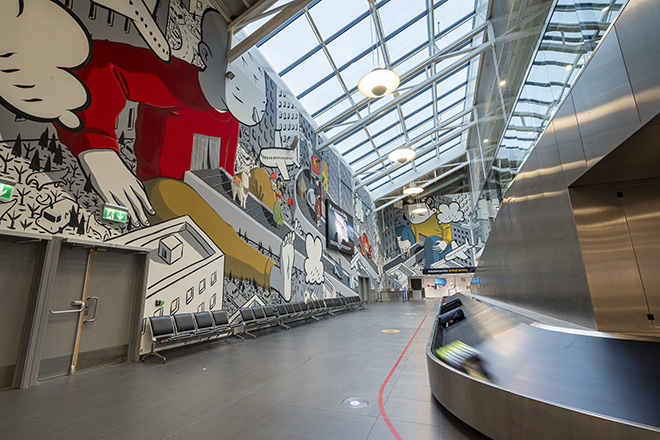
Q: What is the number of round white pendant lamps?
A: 4